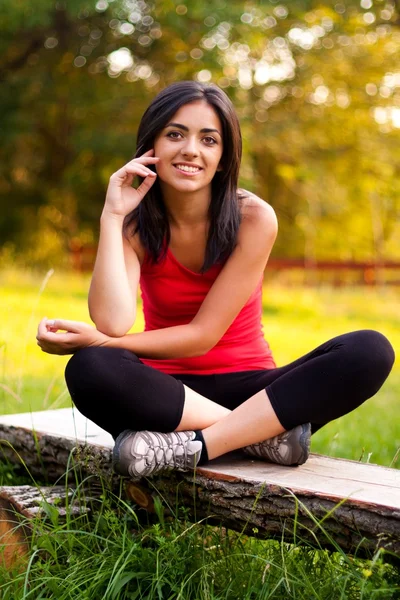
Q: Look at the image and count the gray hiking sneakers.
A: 2